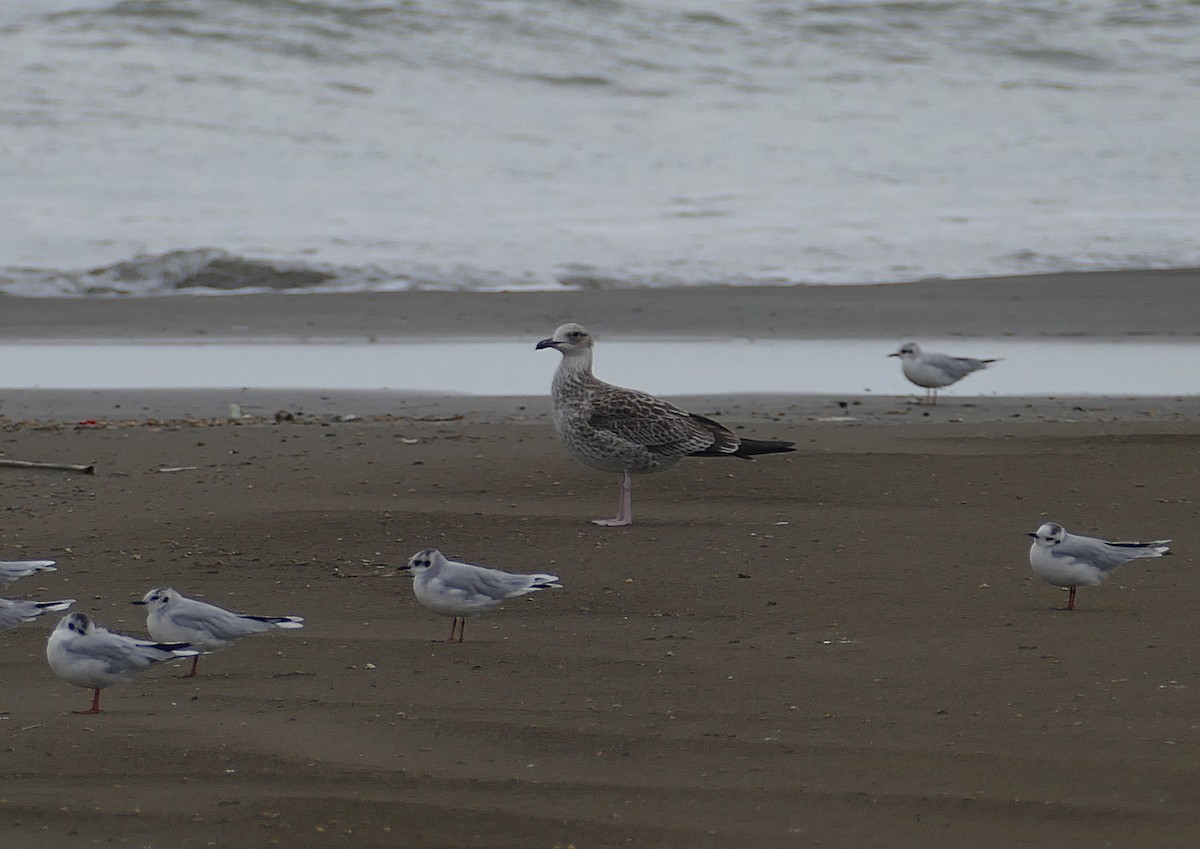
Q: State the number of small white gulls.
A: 7